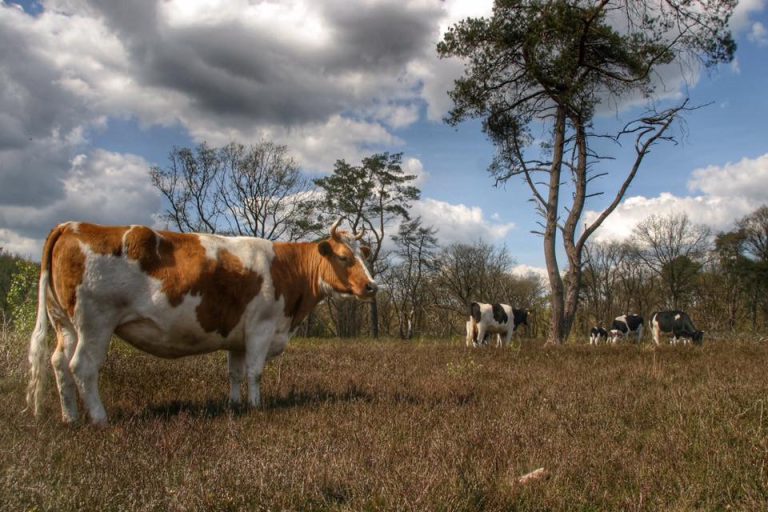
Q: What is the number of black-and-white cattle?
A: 4